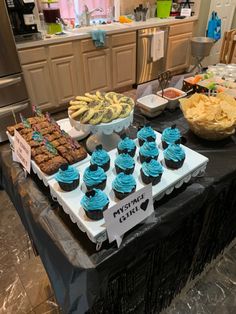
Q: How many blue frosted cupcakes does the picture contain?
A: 12